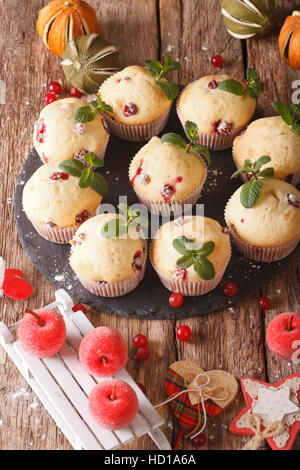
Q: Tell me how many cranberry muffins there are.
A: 9